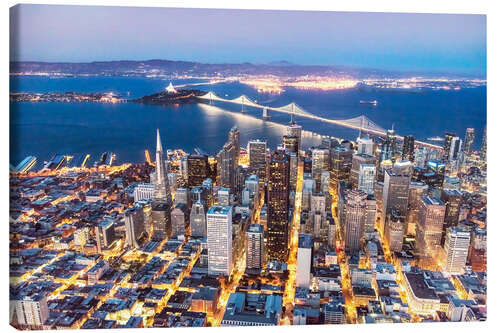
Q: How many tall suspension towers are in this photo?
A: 4